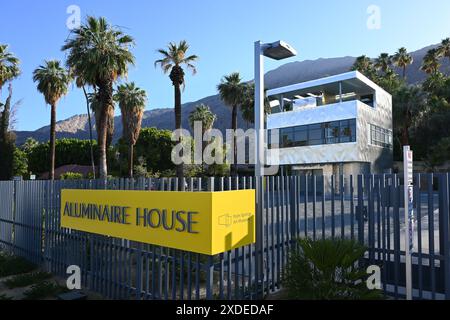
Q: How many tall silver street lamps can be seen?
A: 1